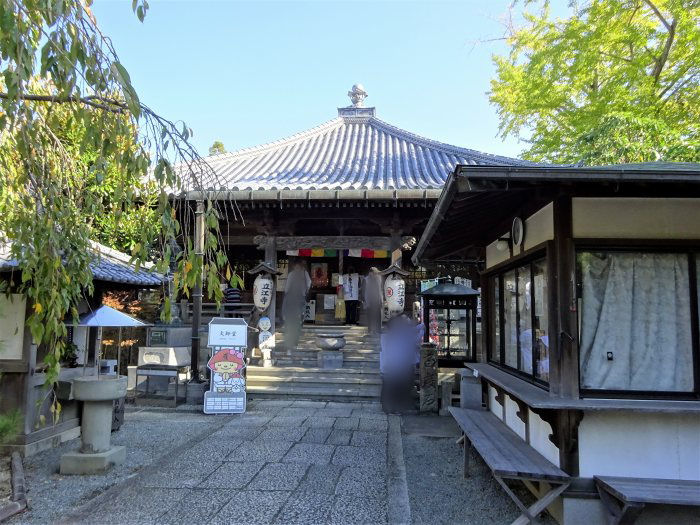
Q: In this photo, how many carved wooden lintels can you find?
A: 1